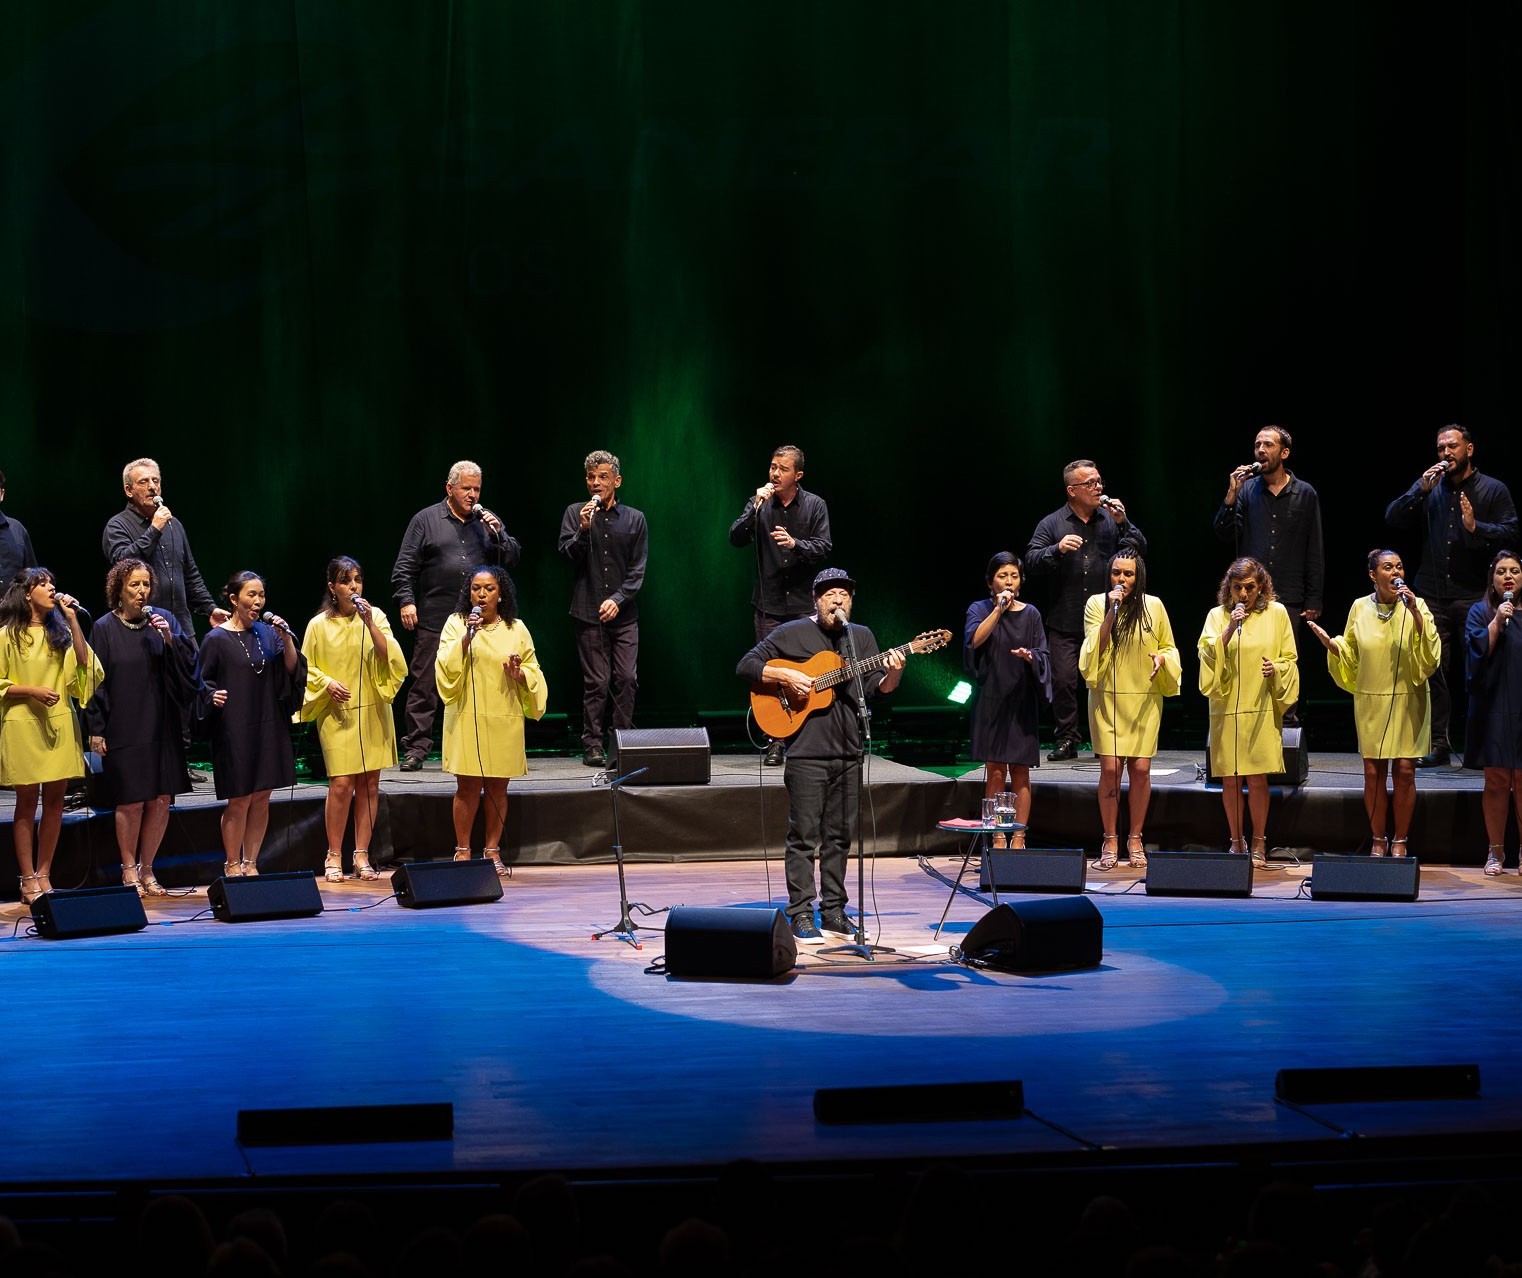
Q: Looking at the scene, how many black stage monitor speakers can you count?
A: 13